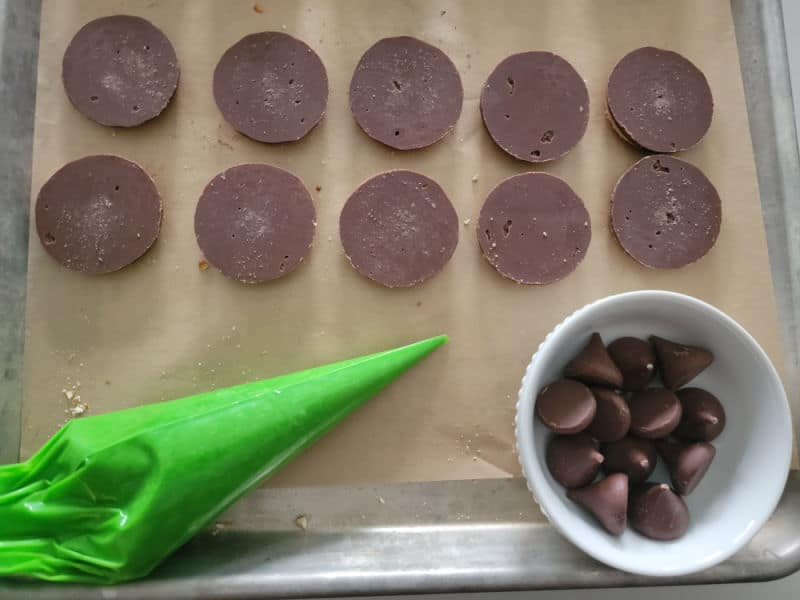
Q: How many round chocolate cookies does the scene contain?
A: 10